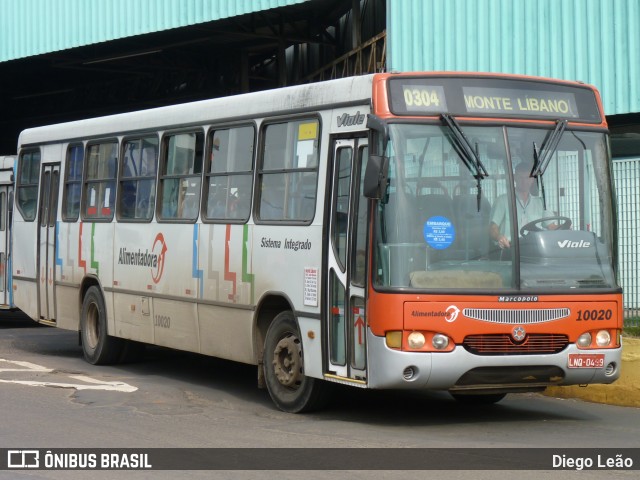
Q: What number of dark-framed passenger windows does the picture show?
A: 7